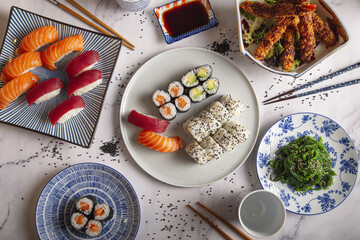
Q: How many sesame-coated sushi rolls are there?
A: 8